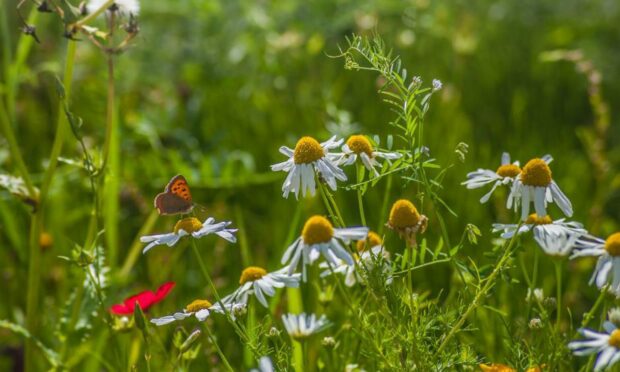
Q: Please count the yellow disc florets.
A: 13